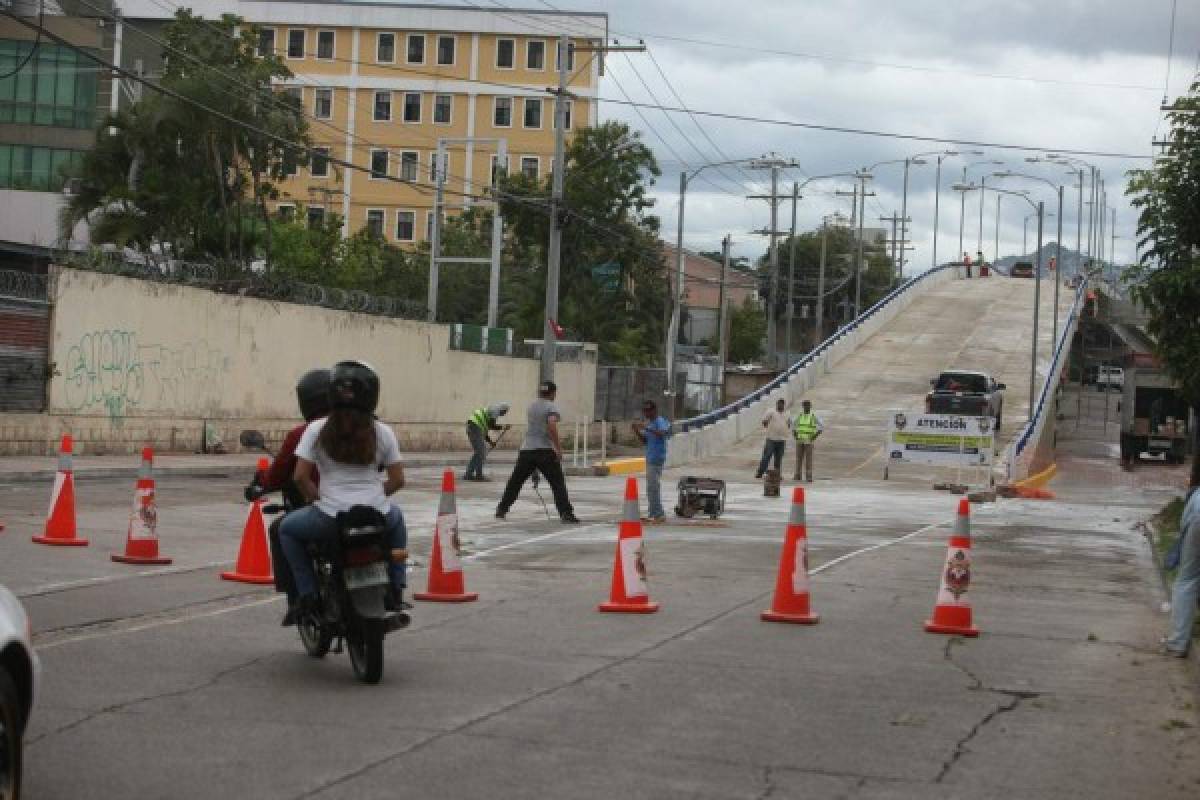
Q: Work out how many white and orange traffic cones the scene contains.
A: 7